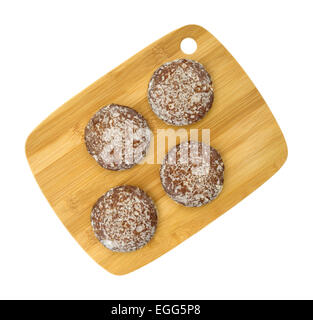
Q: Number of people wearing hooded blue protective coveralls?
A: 0